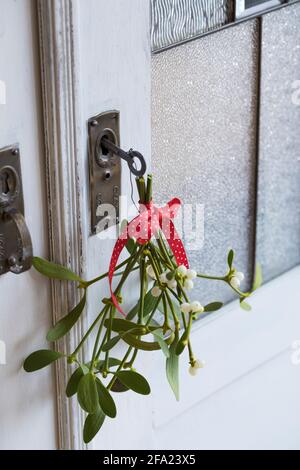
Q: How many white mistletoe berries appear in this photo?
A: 14